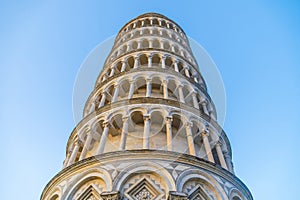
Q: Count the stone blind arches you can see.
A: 5